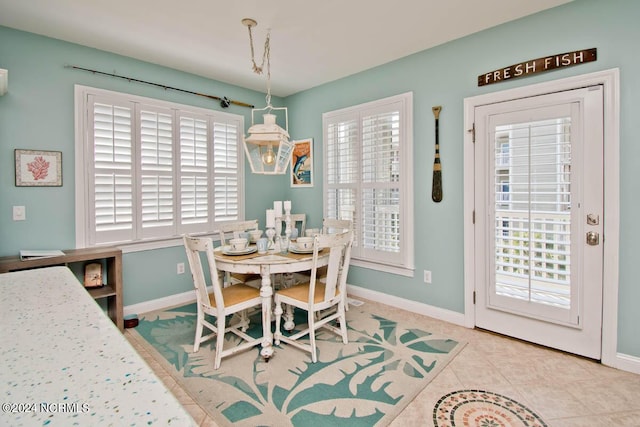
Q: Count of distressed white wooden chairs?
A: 5